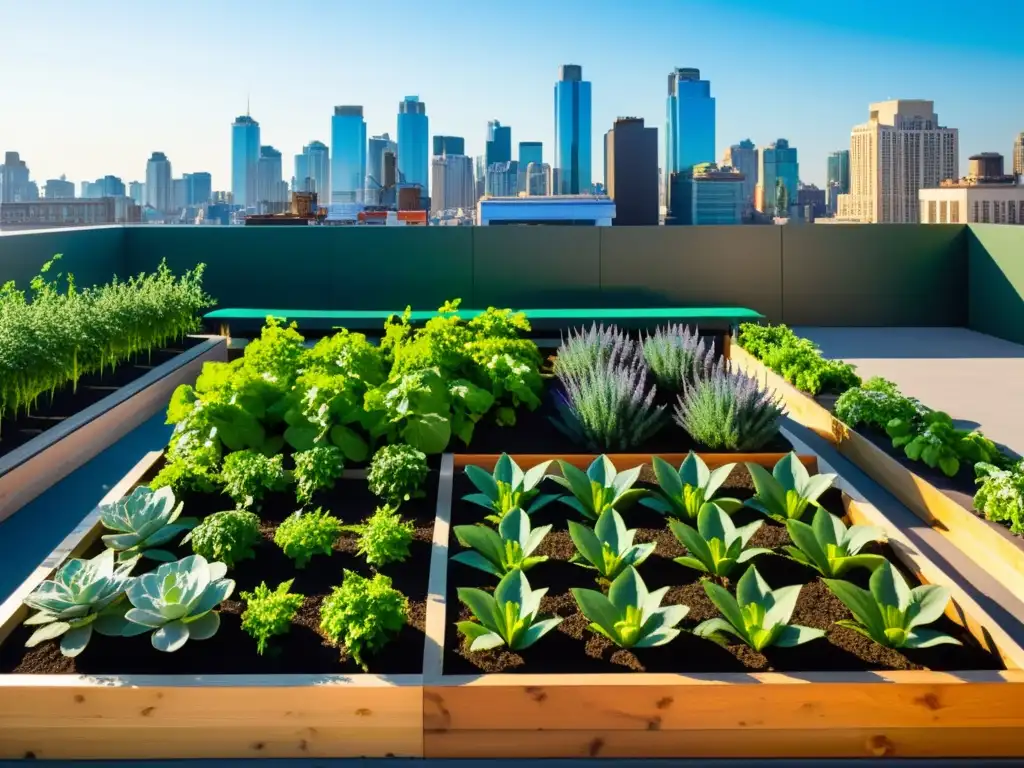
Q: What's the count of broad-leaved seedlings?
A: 12